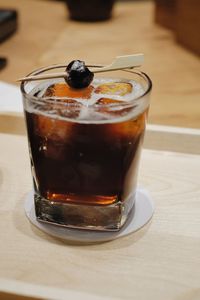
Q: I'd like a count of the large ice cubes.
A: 4